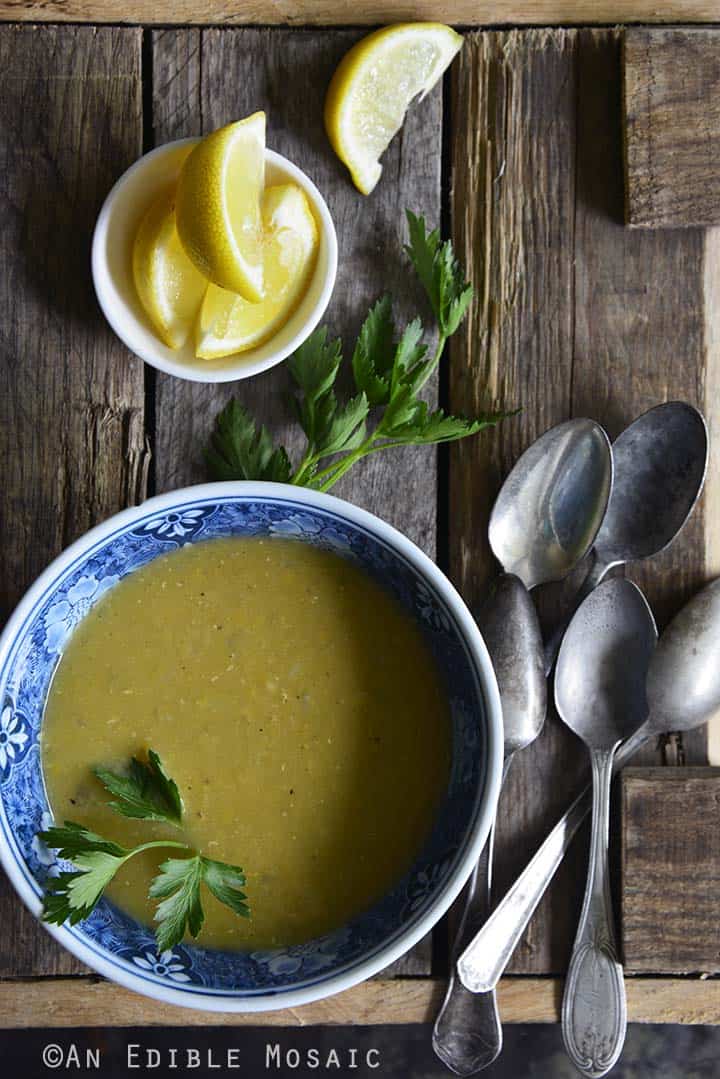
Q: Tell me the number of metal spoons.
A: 5